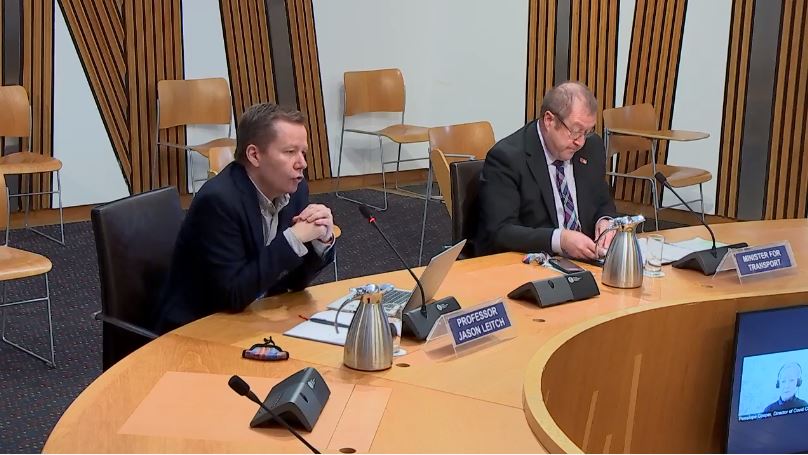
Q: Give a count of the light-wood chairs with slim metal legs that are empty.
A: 7